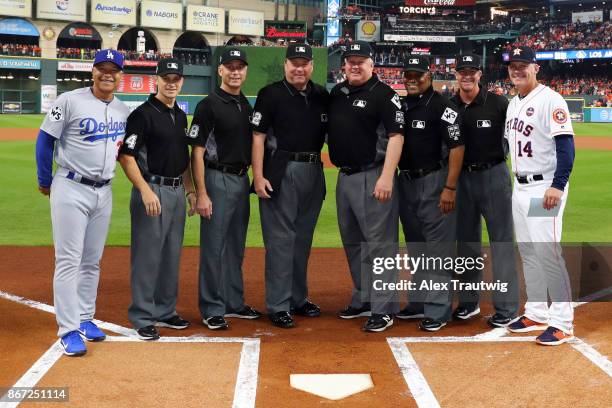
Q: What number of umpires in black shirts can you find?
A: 6